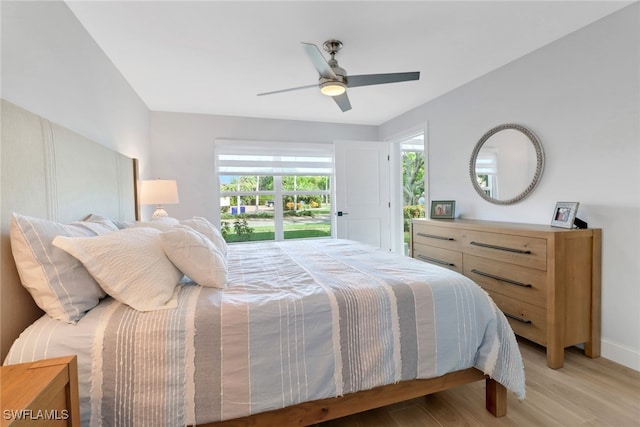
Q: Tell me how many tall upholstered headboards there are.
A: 1